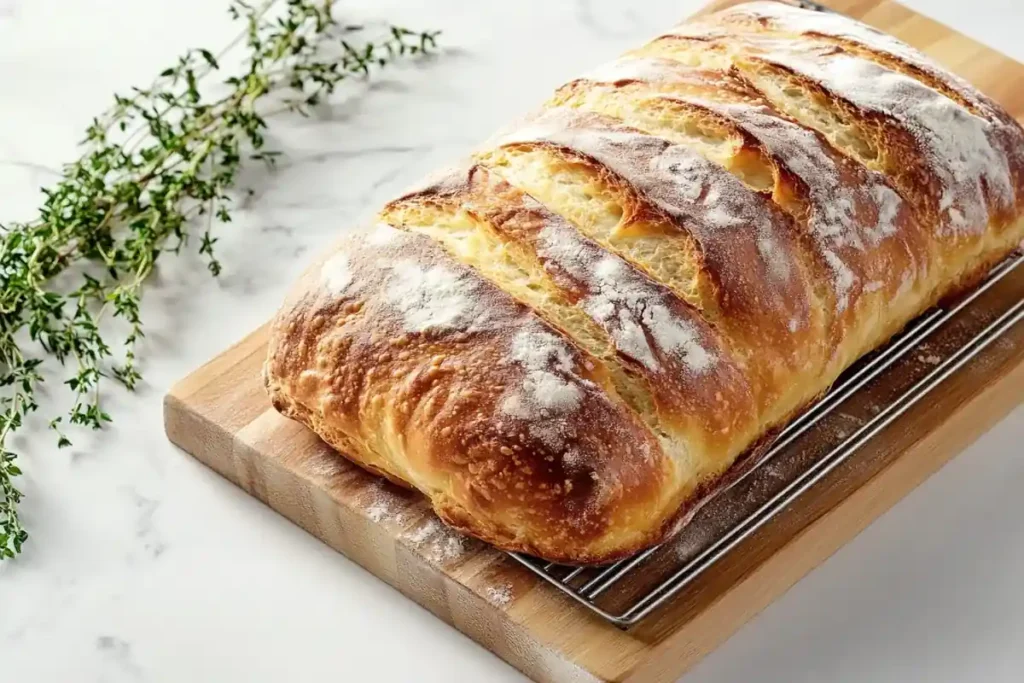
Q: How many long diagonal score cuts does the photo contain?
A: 5